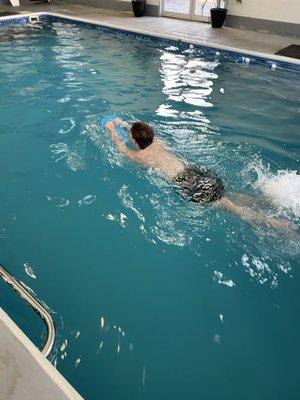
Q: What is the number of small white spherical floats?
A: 4